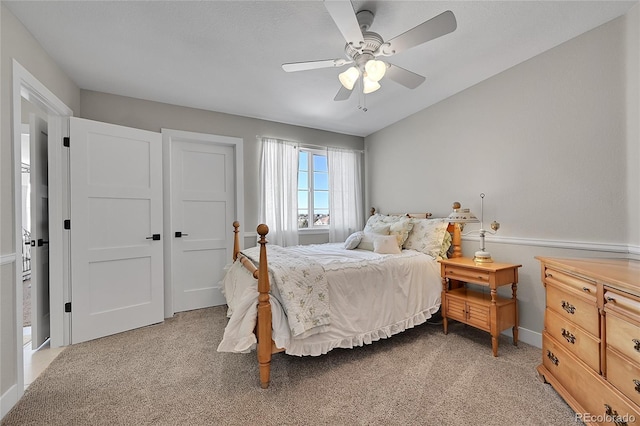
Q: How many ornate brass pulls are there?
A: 6